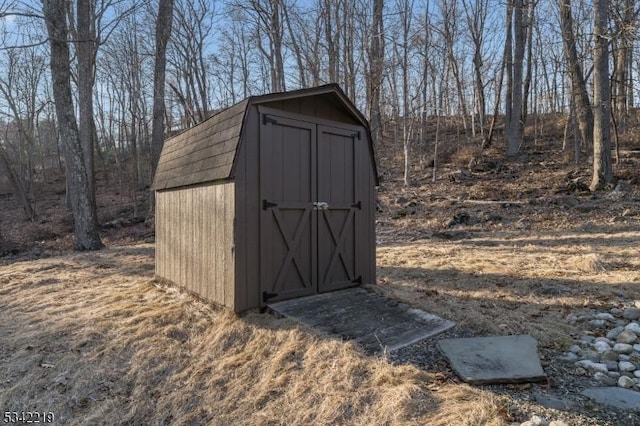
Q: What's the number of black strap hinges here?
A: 6